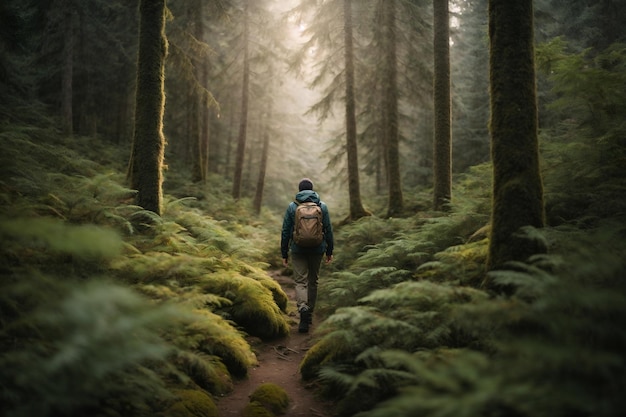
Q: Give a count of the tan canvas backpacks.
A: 1